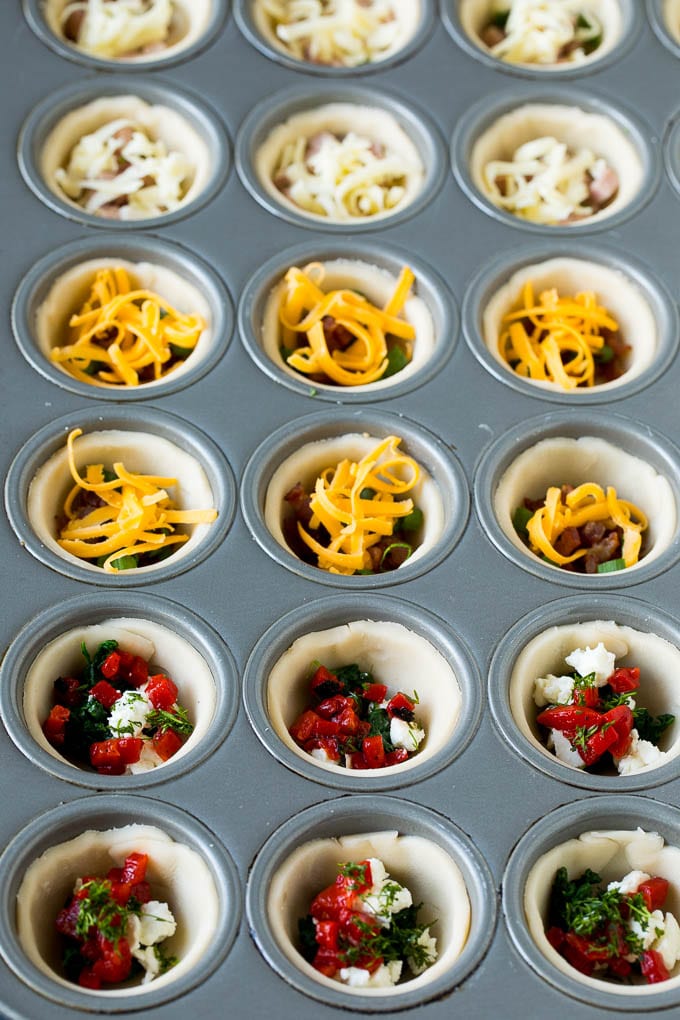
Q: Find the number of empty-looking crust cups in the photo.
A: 0